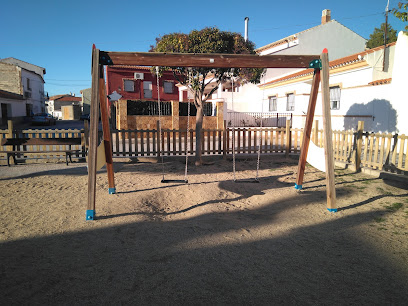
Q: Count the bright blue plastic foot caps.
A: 4